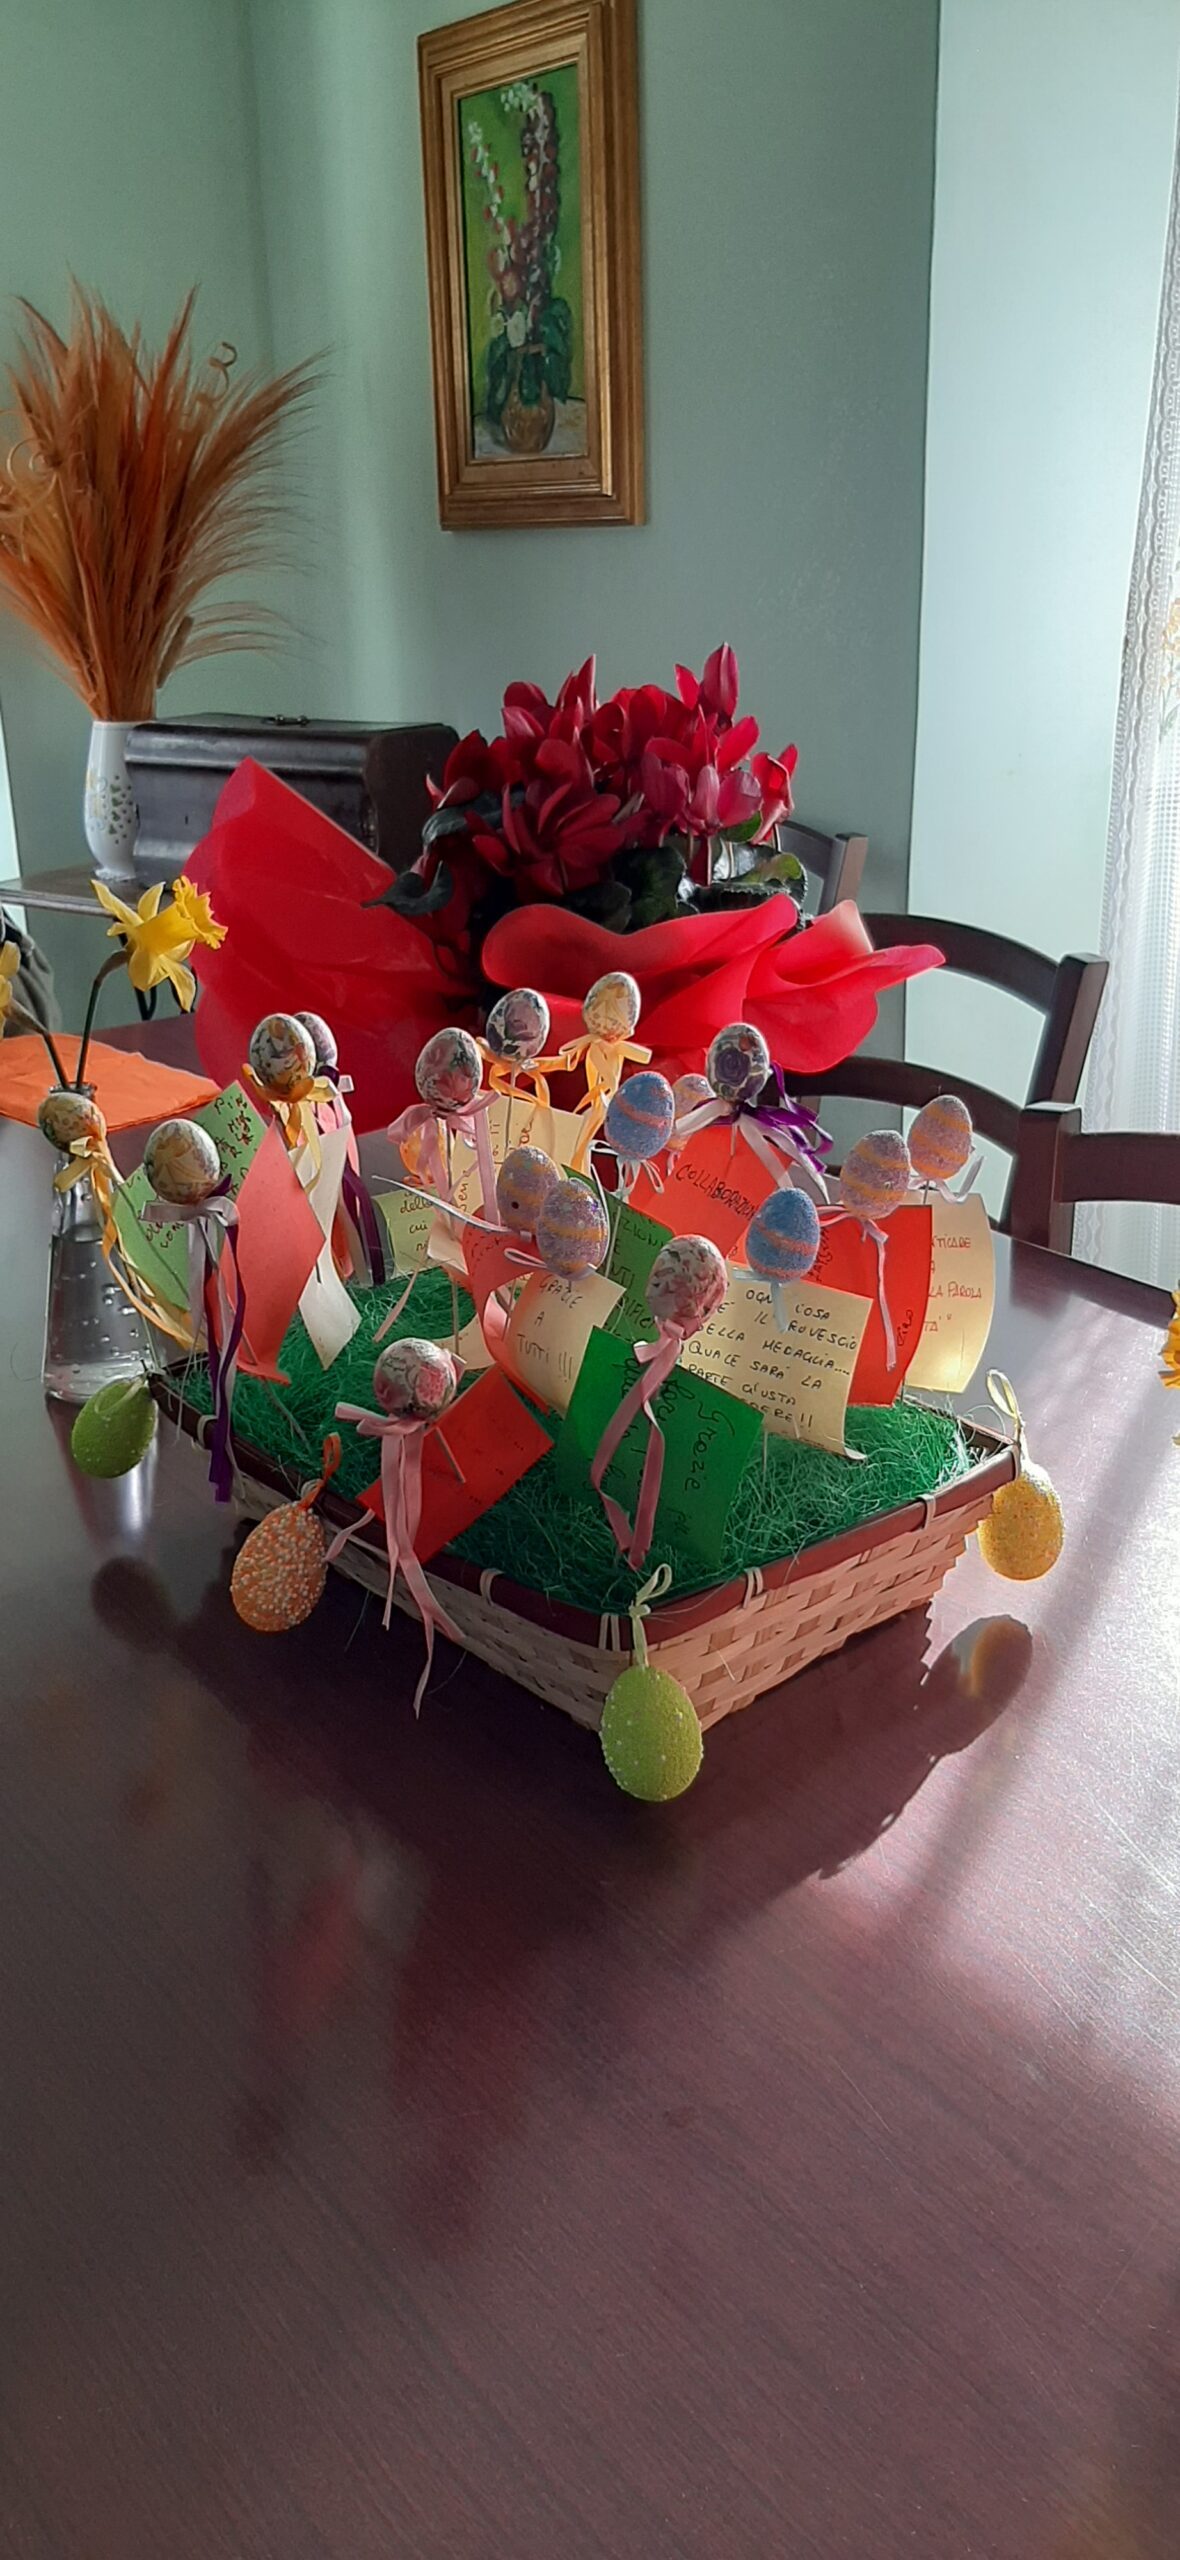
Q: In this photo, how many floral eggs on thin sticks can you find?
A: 10